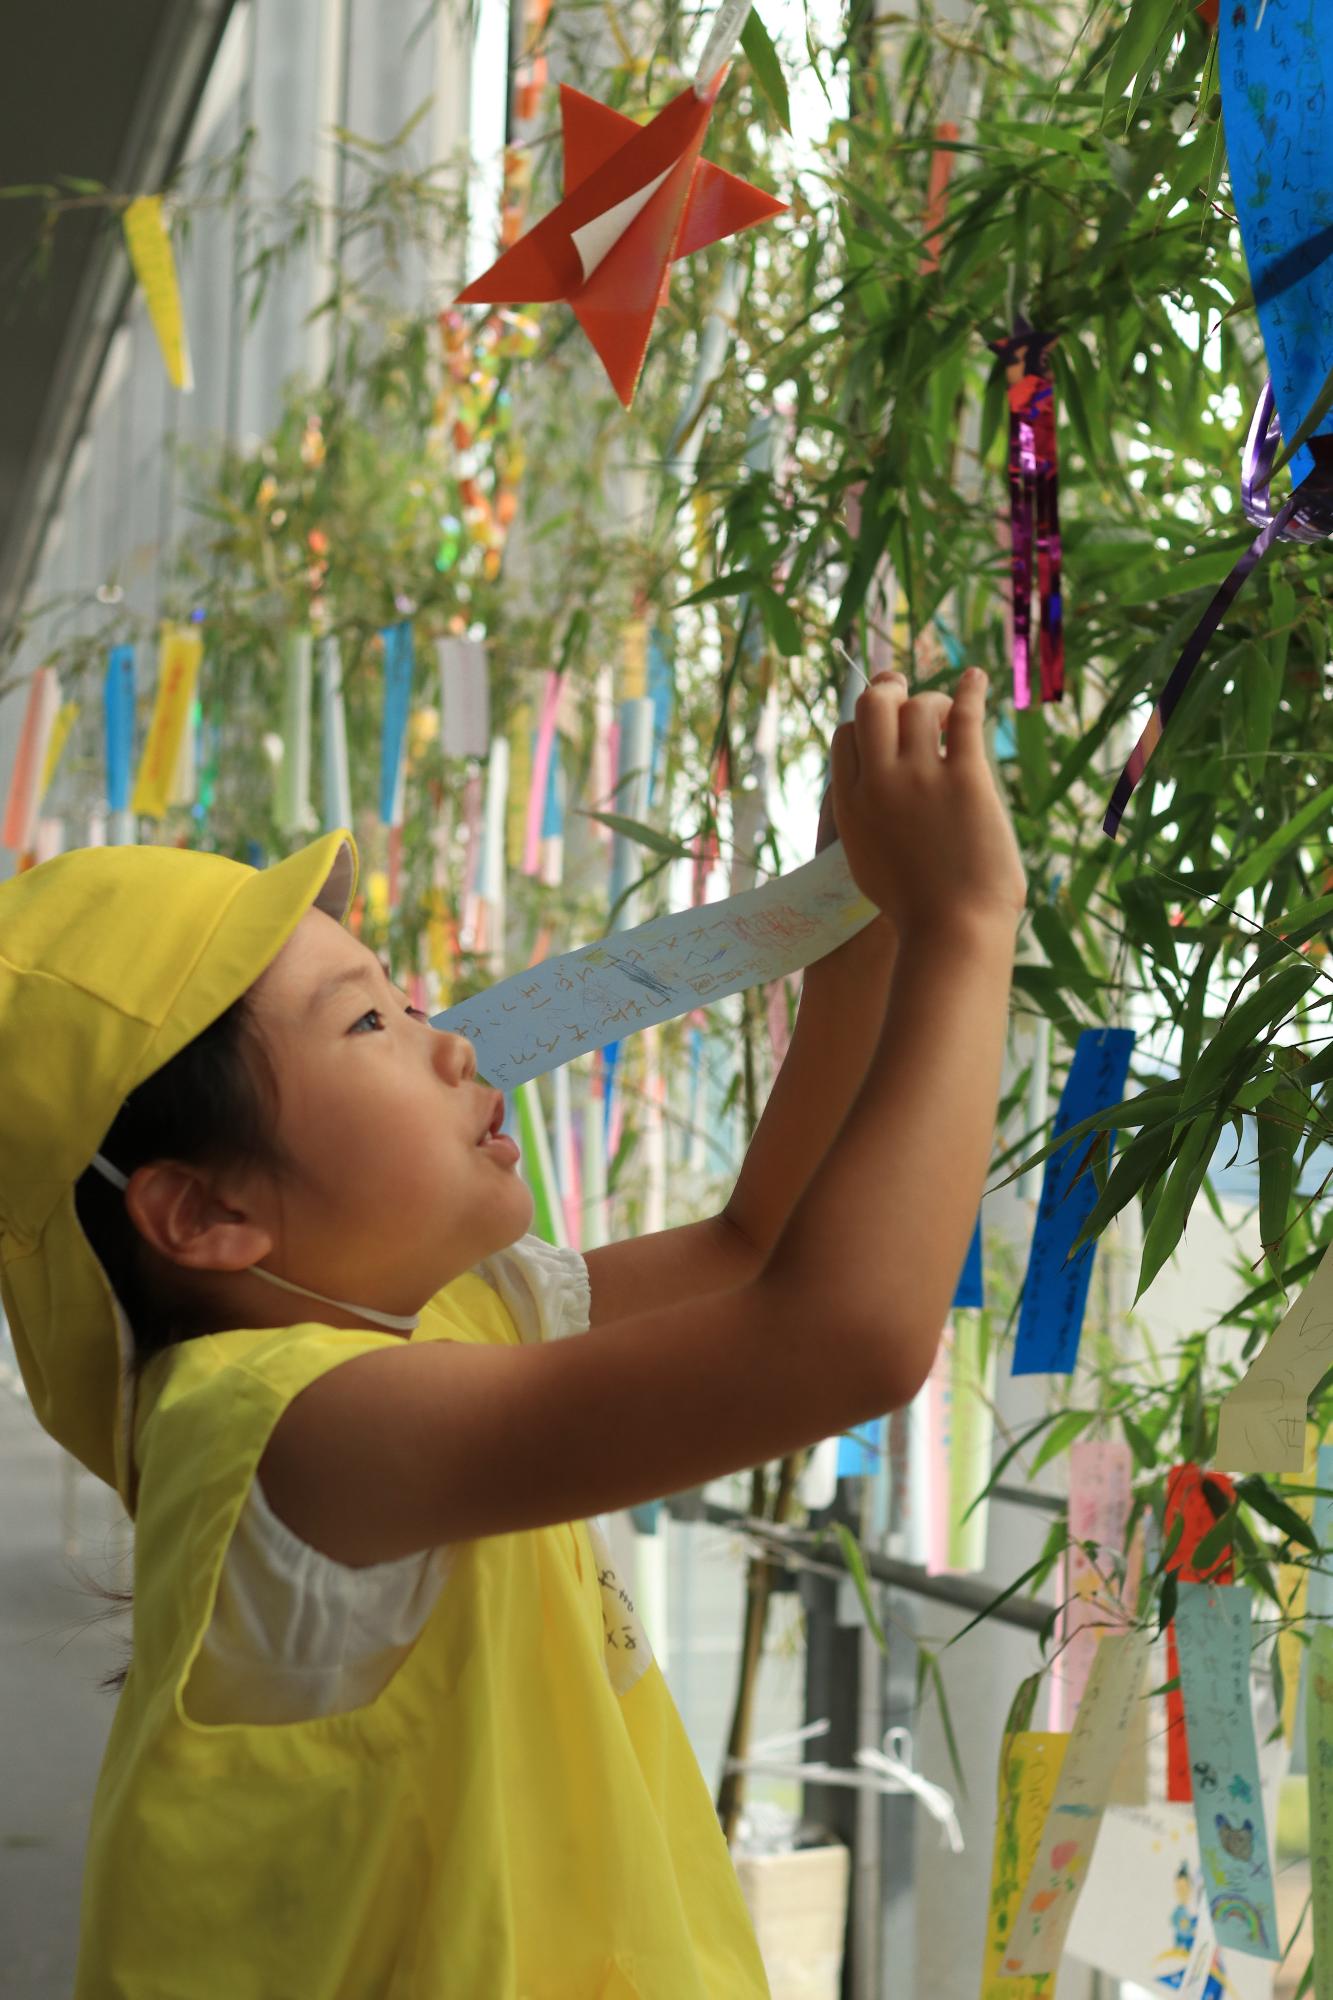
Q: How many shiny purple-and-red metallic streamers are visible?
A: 1